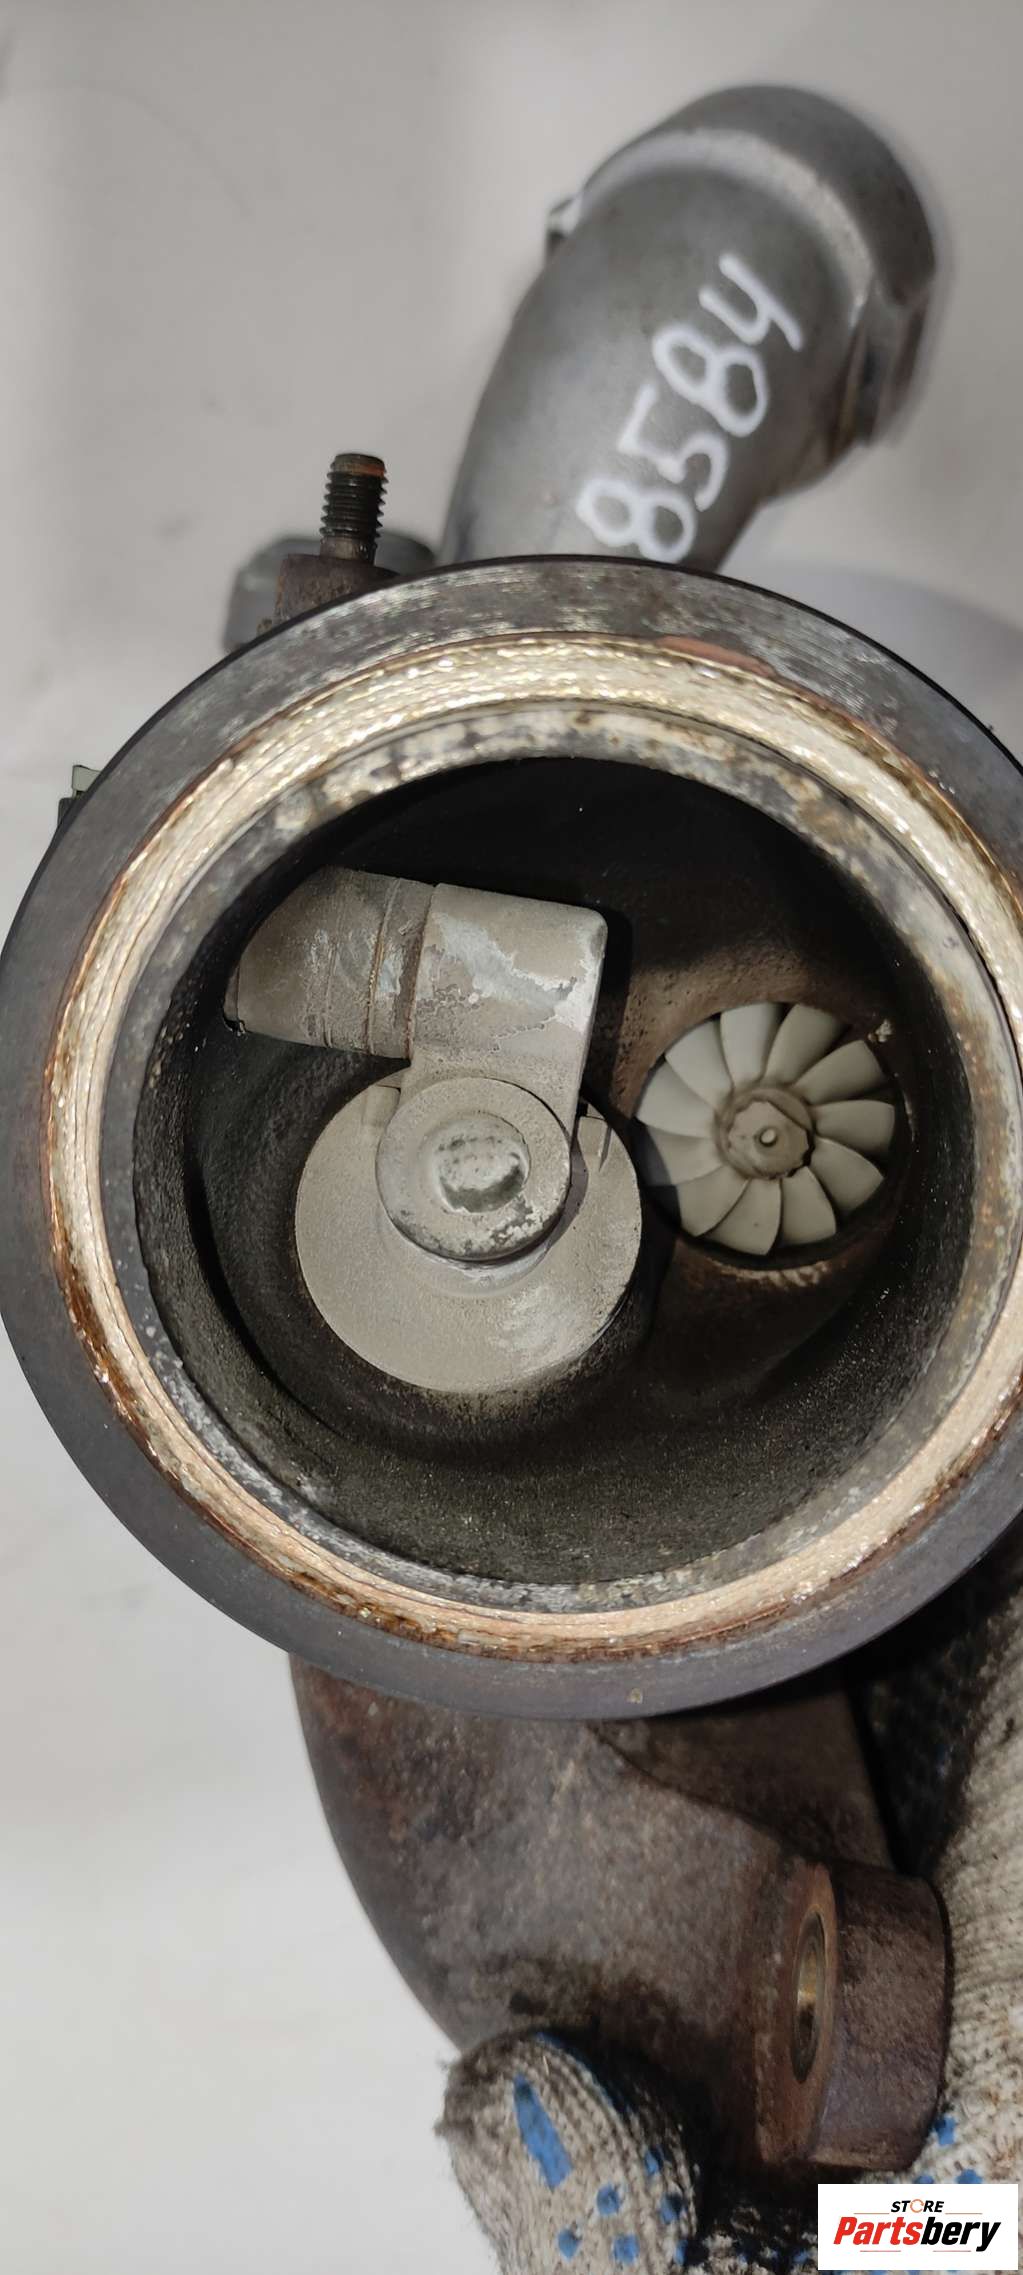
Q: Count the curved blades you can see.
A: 11